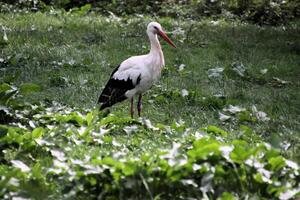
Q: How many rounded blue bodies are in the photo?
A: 0